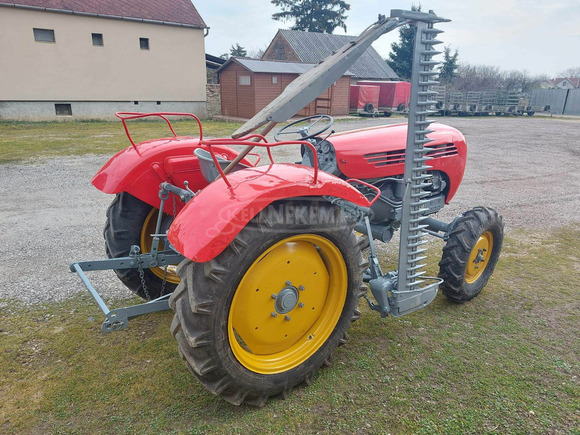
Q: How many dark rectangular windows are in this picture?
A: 4